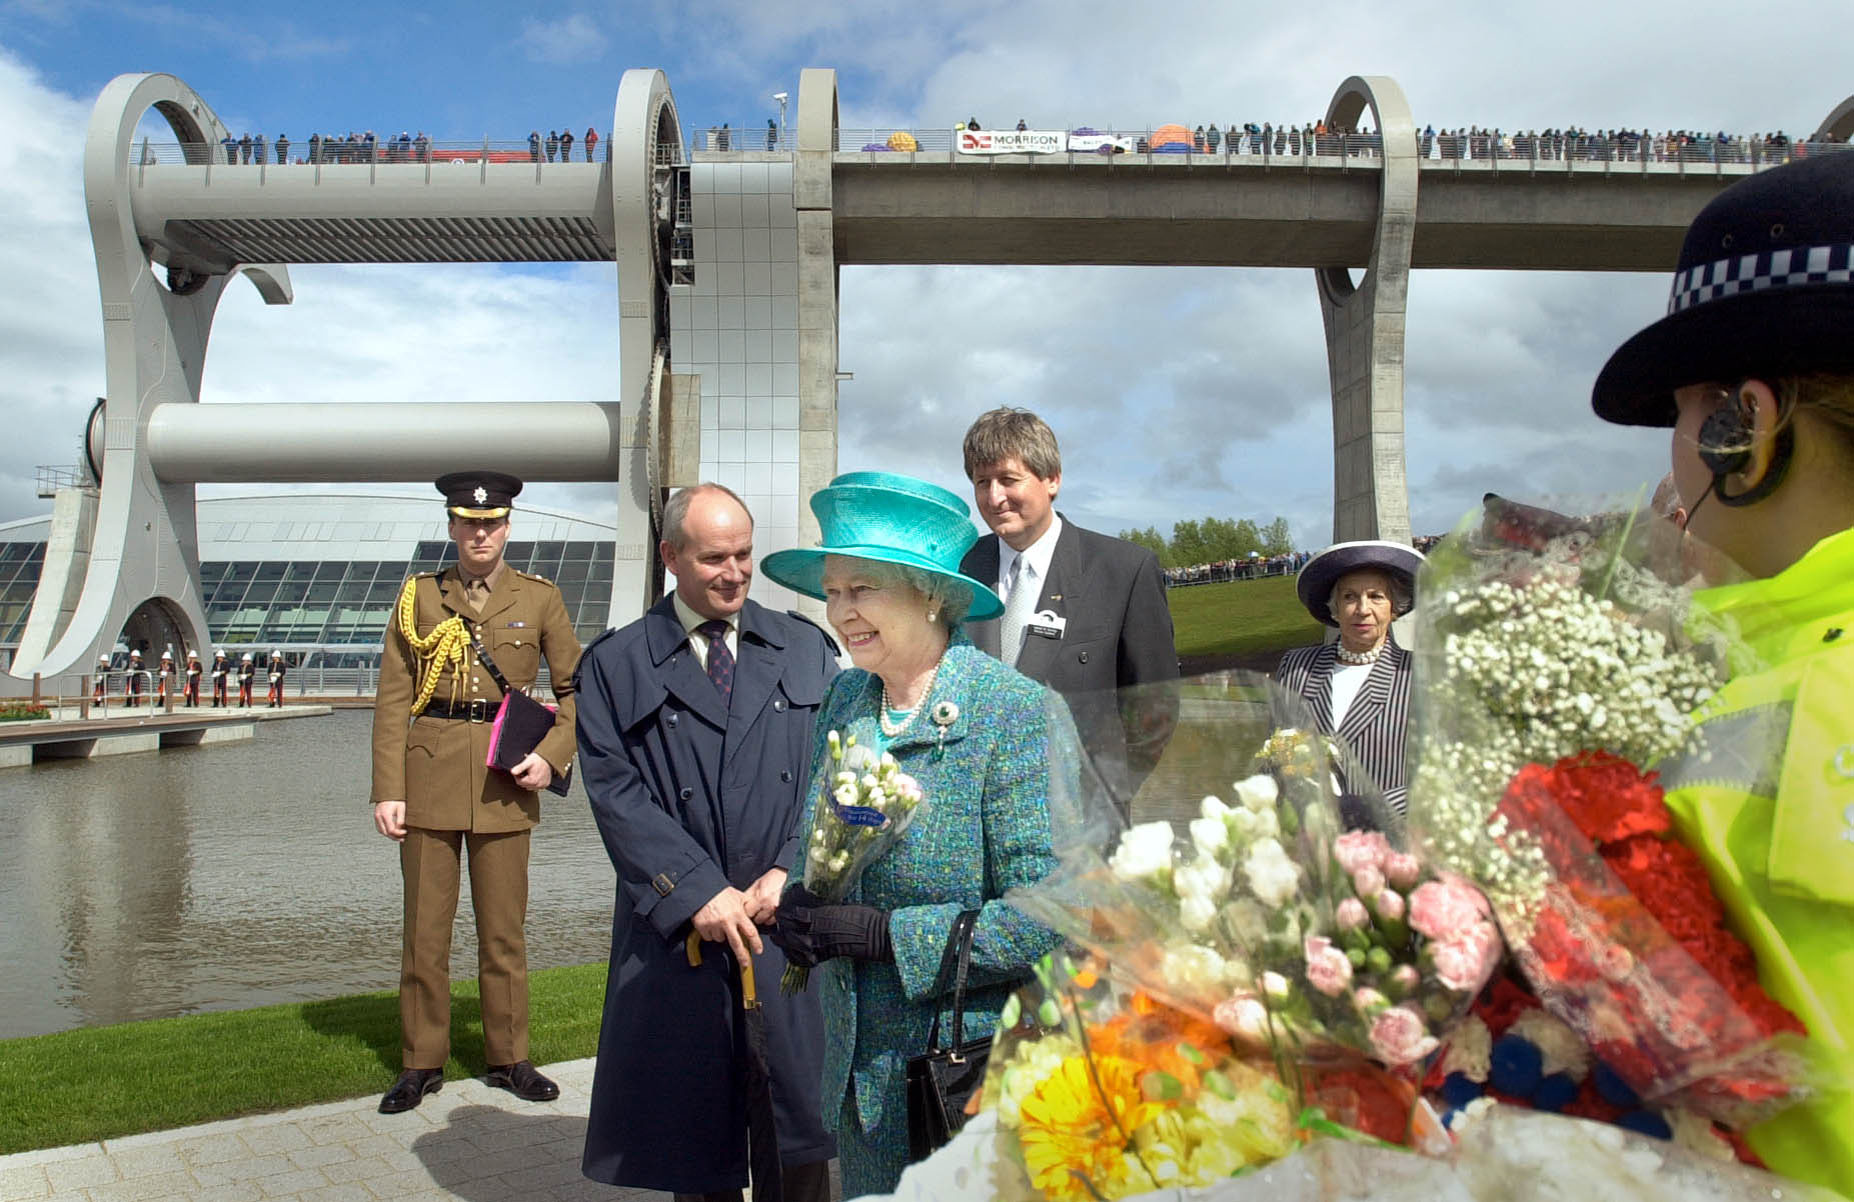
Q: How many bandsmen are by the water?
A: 7